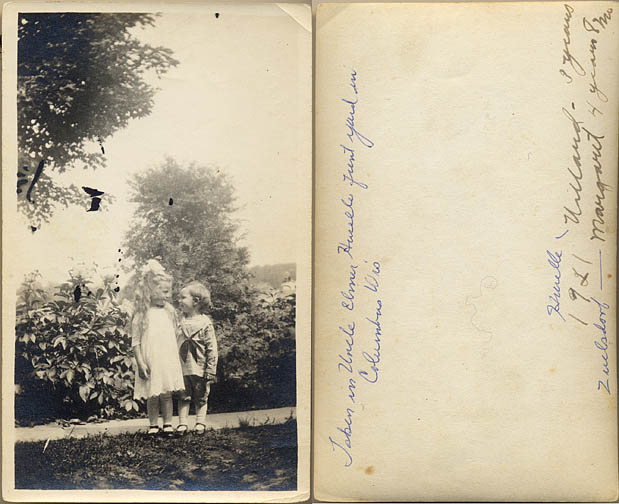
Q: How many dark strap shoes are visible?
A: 4